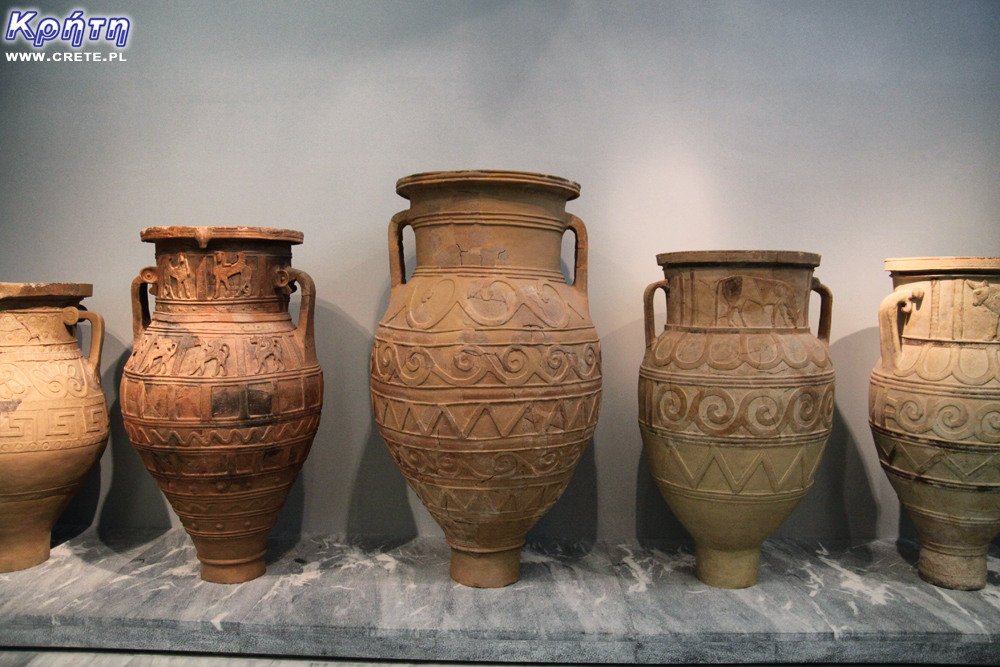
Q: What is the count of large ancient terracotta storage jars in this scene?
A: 5